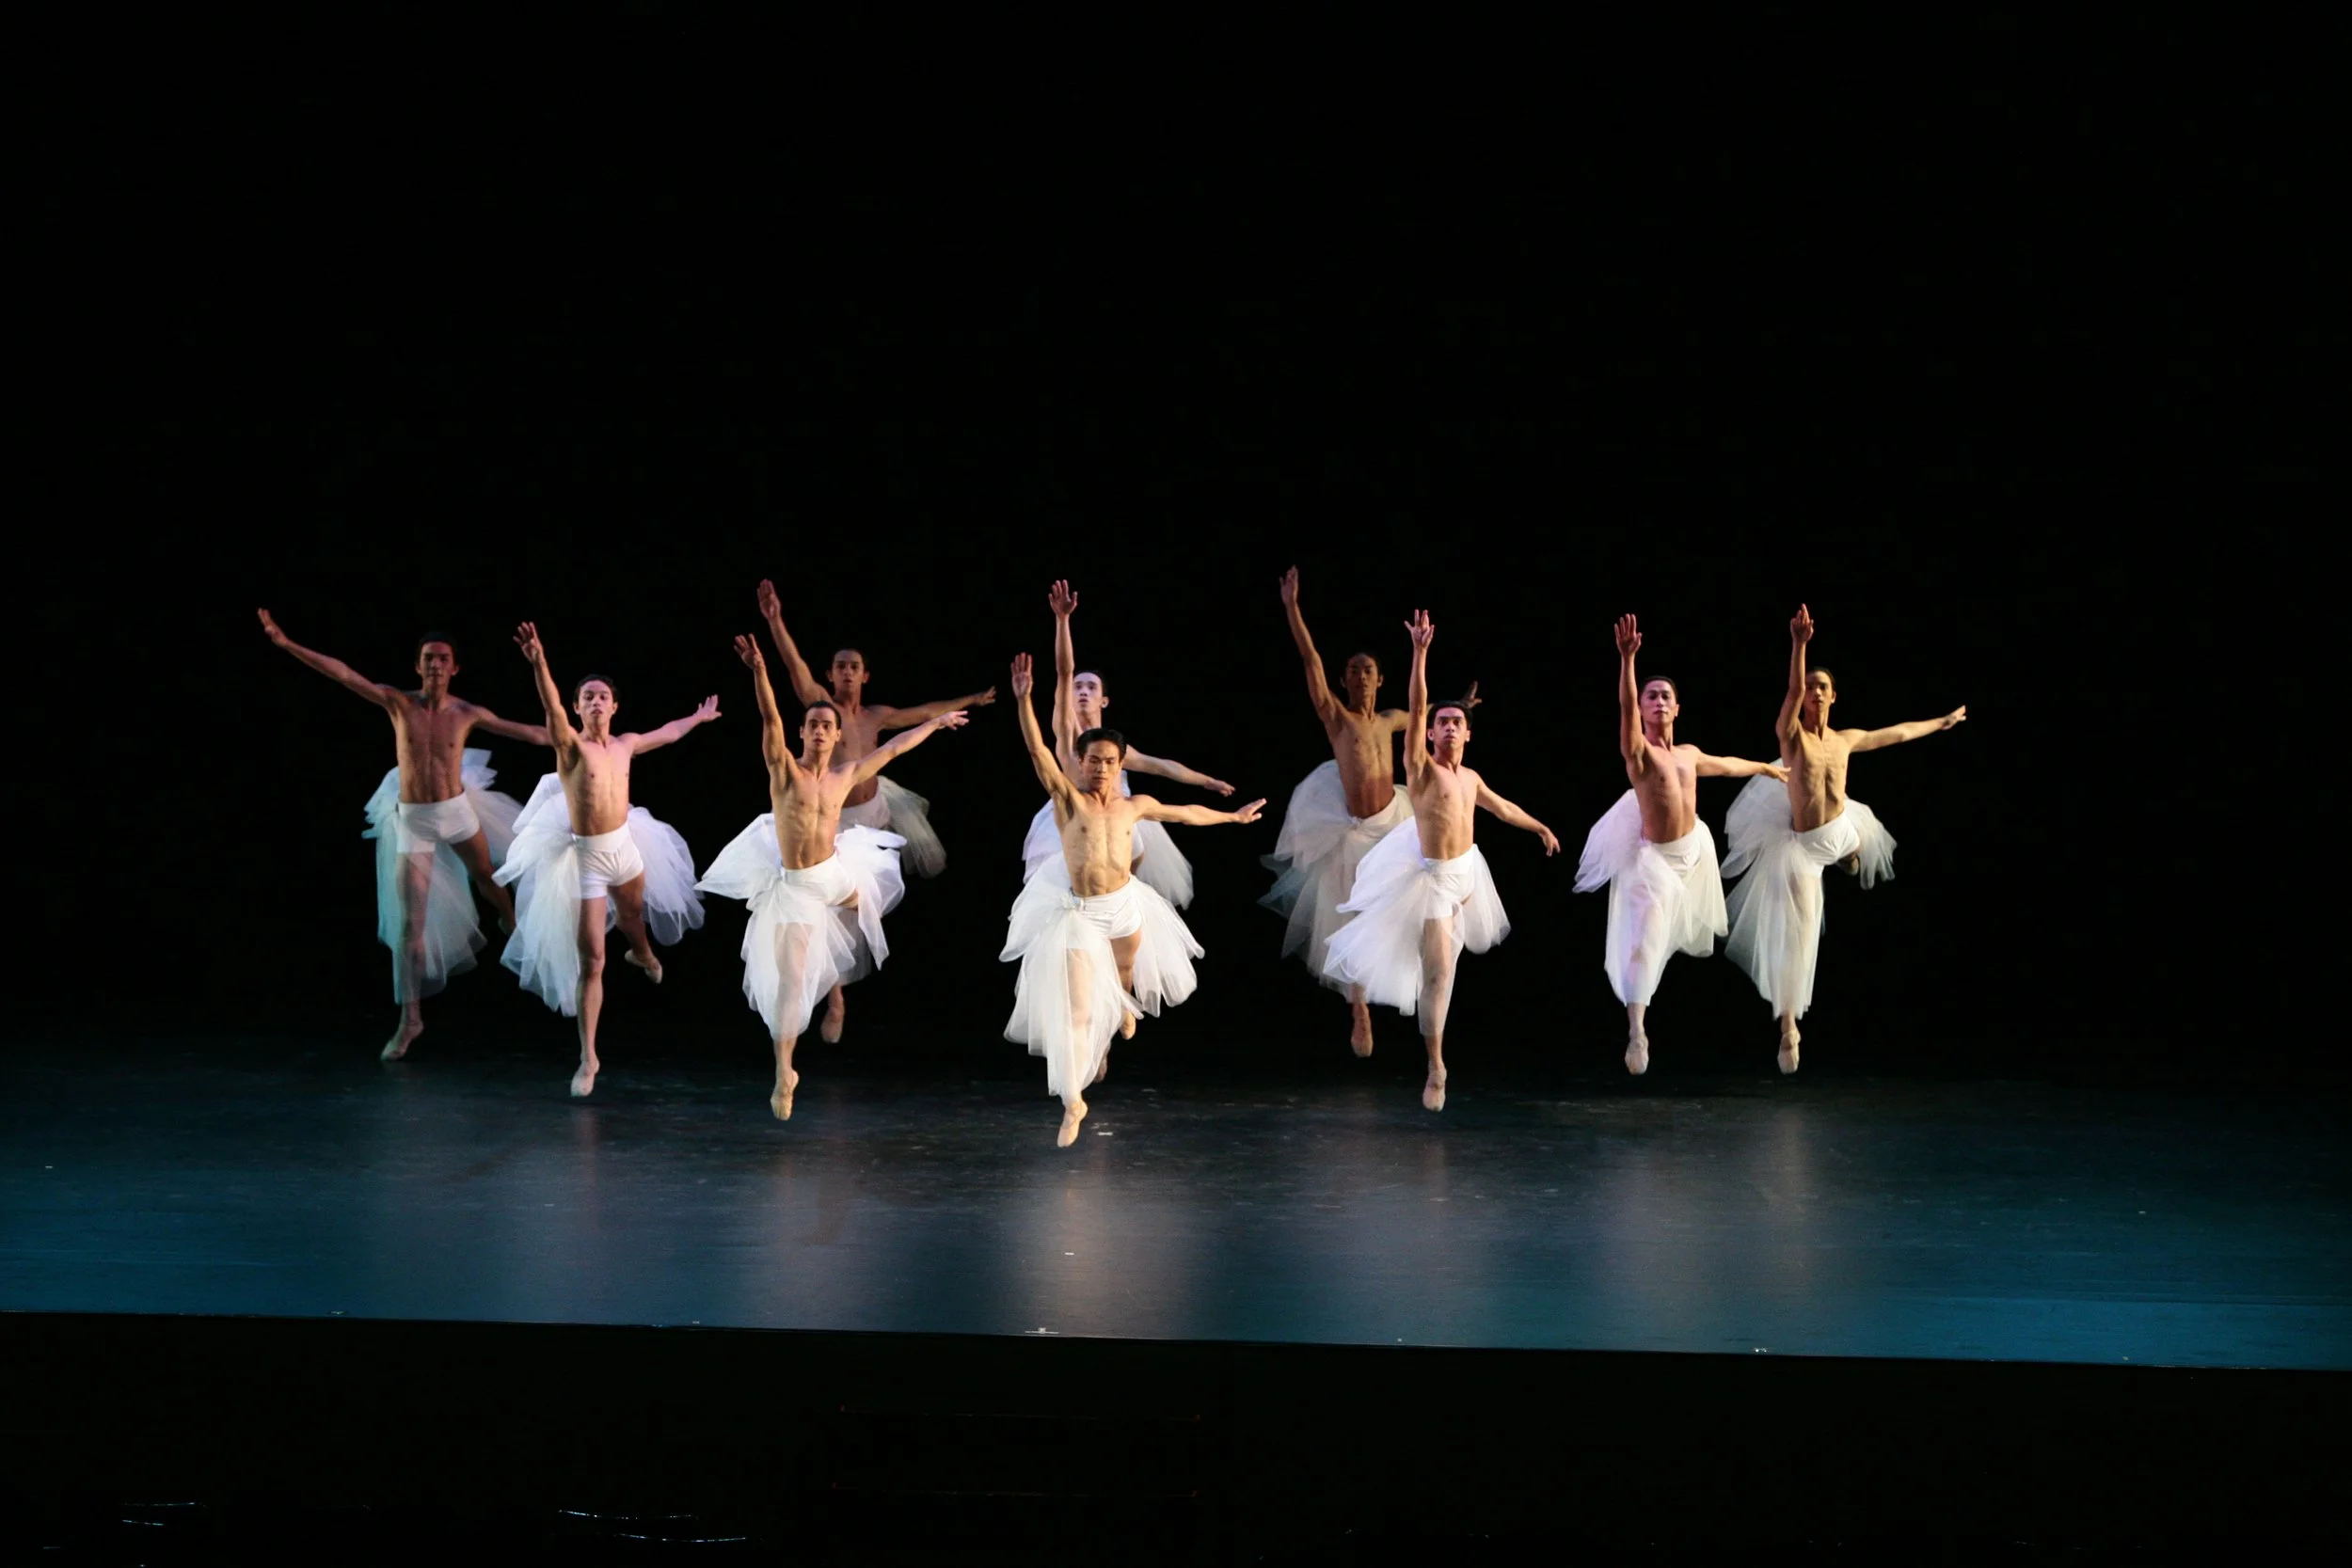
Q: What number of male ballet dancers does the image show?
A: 10